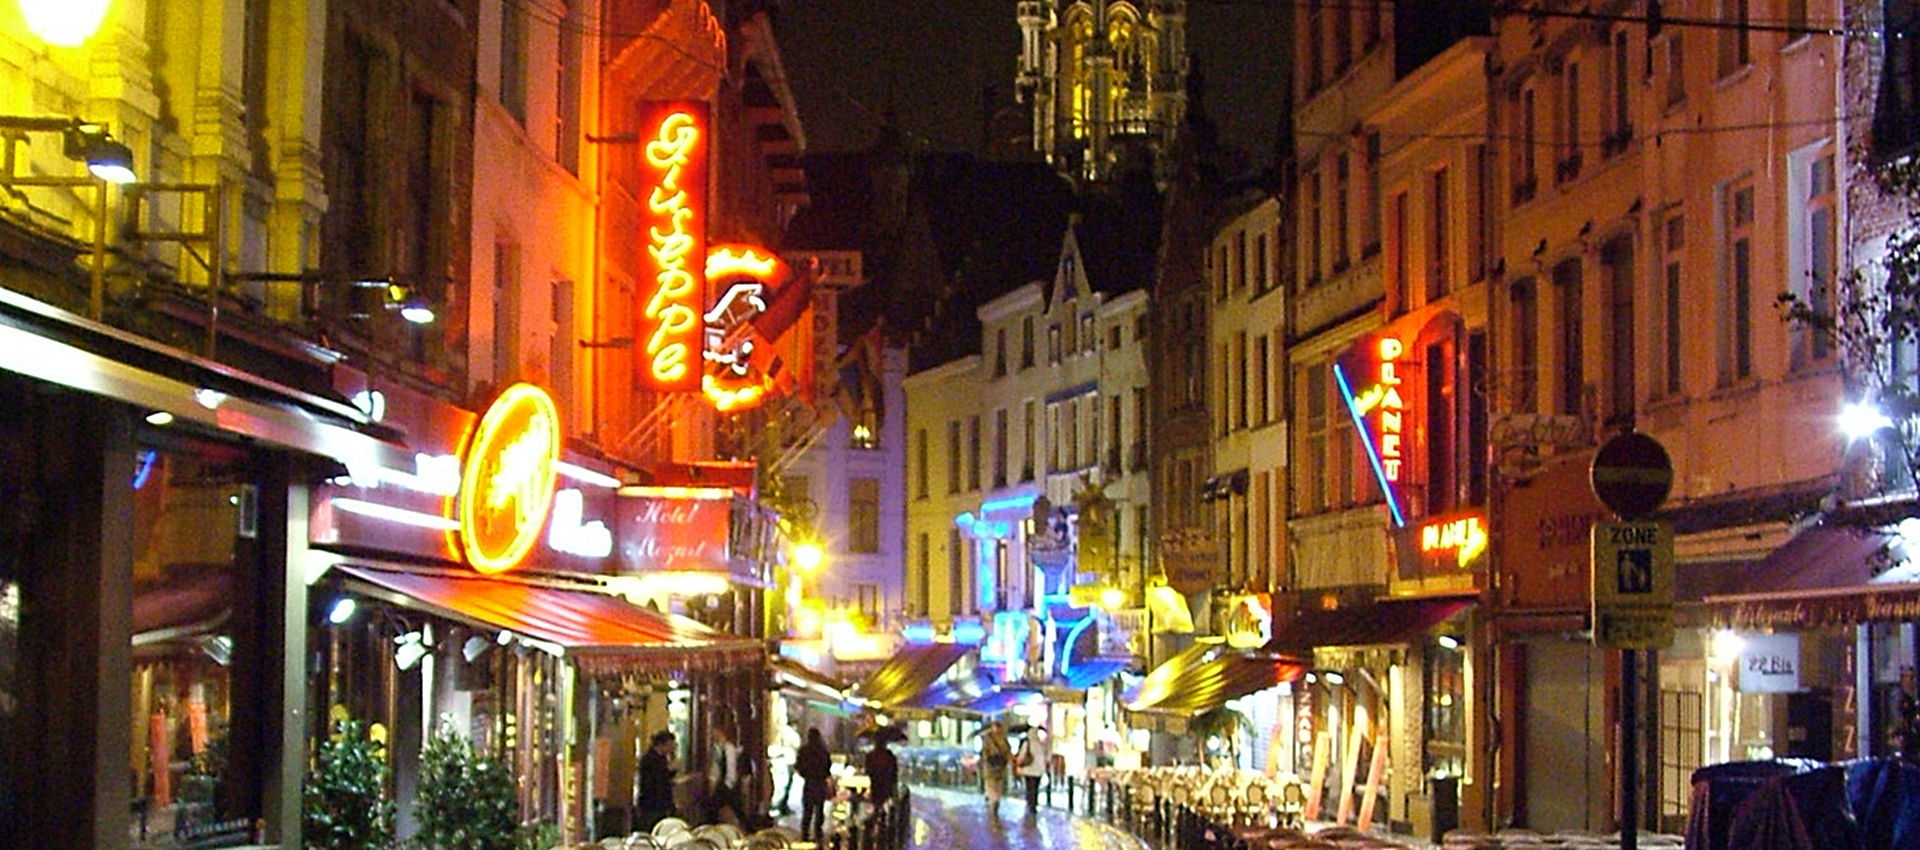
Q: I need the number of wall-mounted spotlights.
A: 2